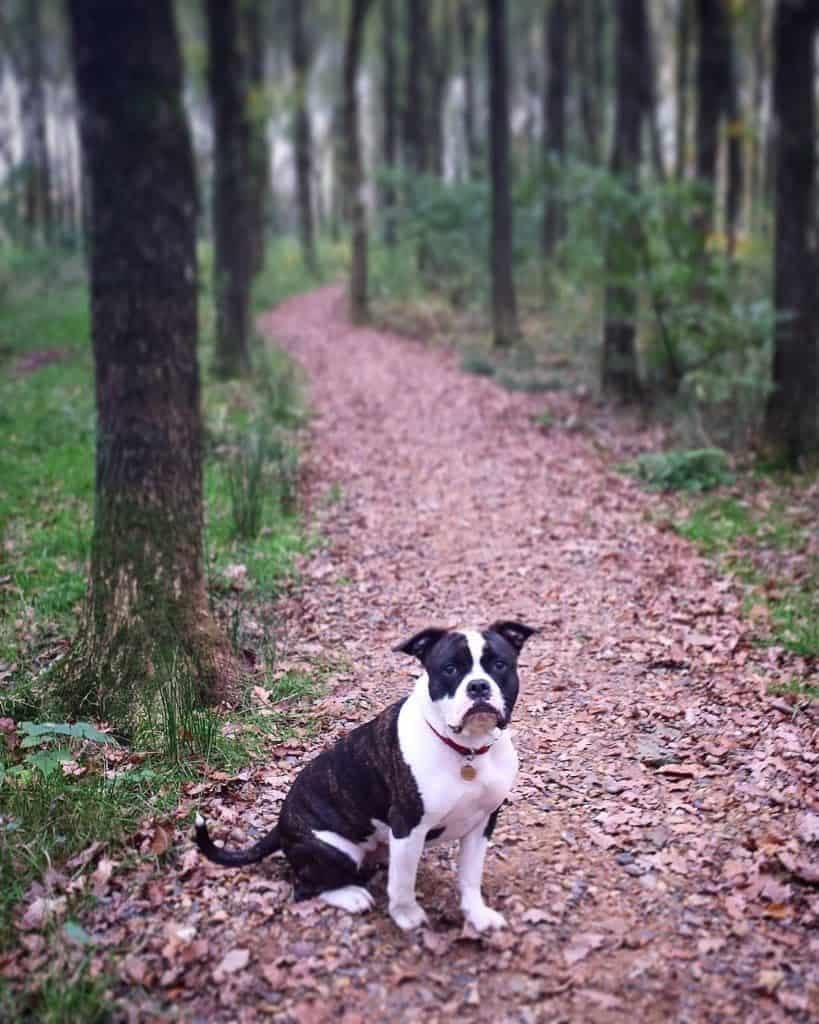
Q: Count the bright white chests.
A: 1